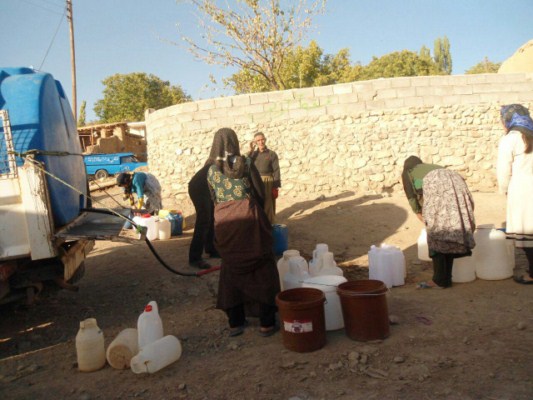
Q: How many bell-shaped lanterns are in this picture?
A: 0